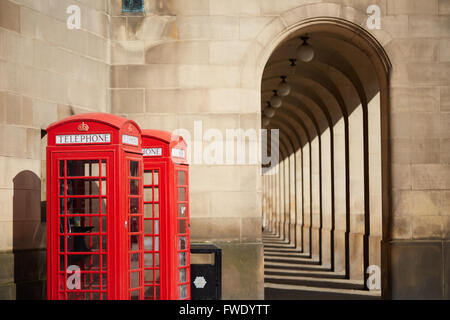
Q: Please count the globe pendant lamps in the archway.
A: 5